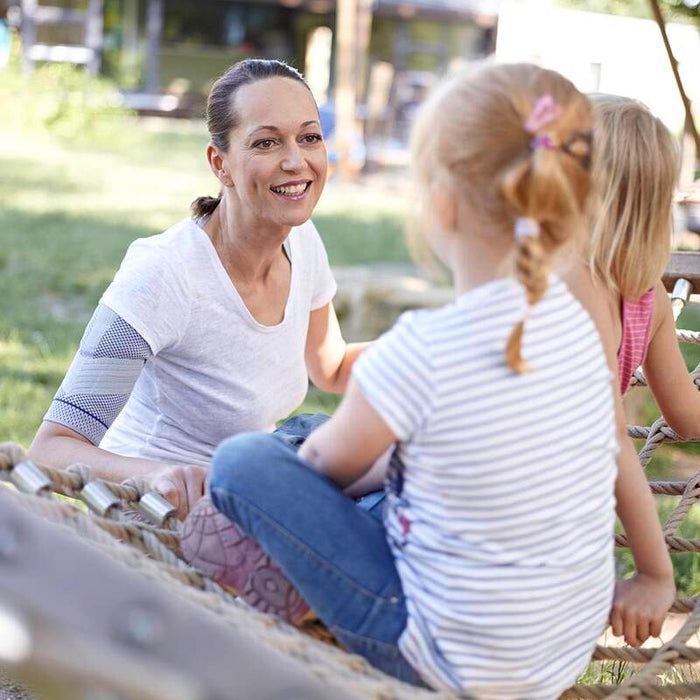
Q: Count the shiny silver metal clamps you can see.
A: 4